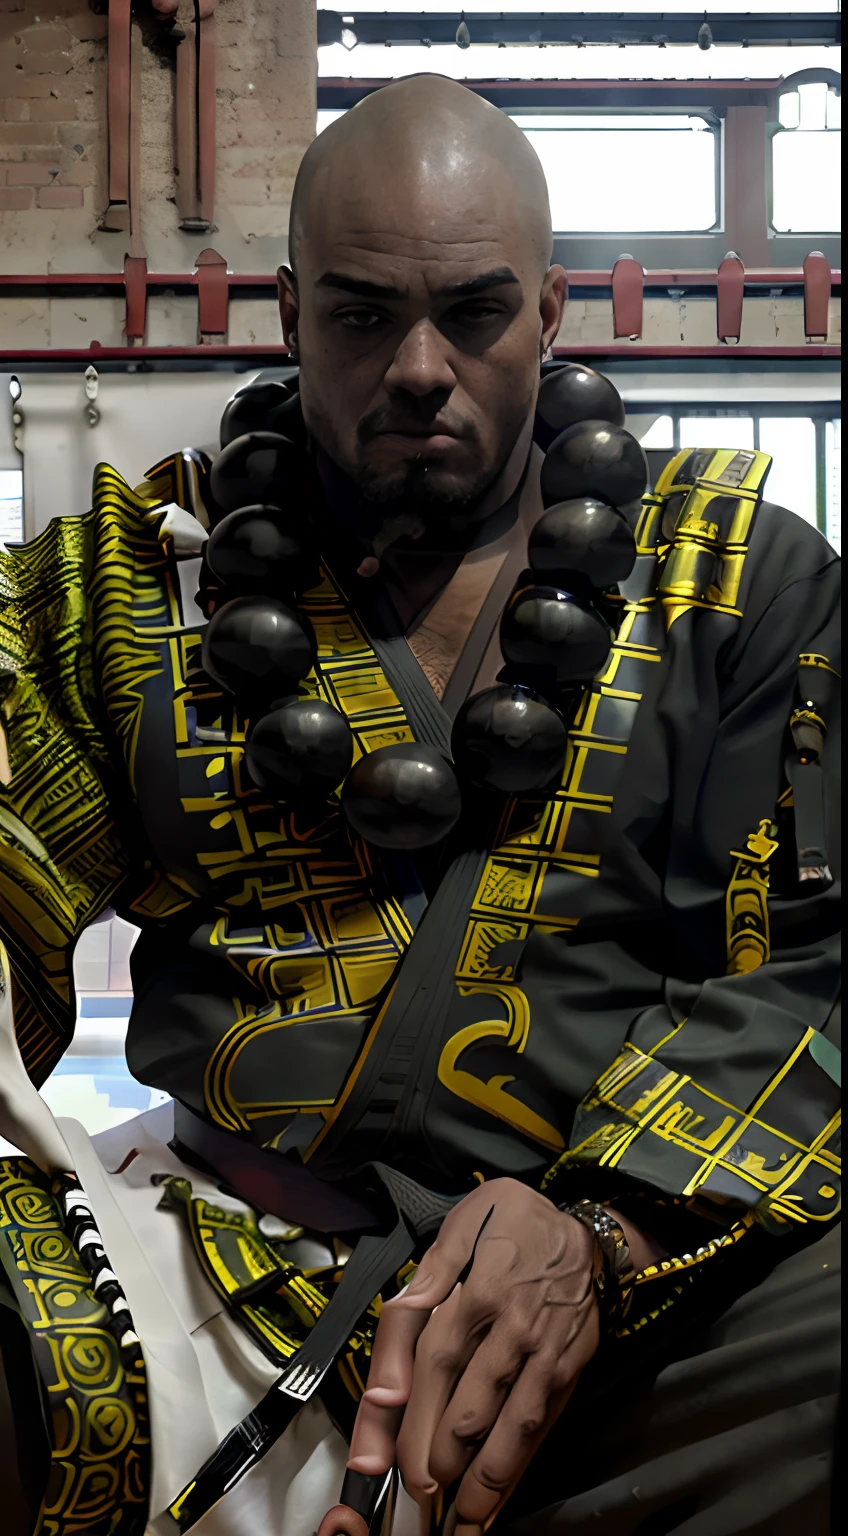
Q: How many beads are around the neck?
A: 11